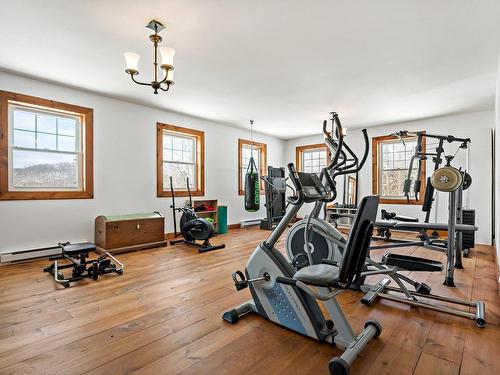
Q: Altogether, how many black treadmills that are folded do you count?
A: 1